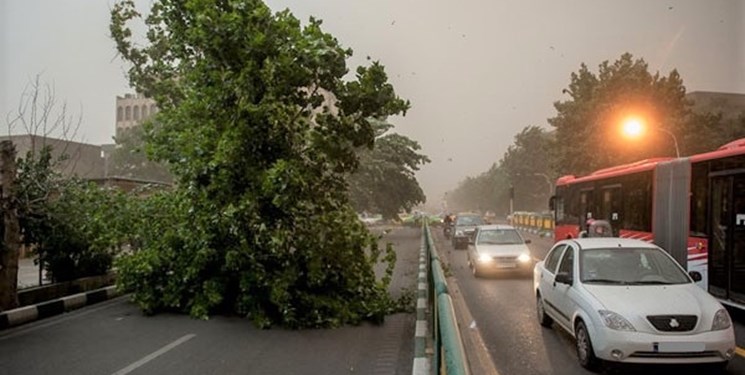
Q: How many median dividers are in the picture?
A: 1